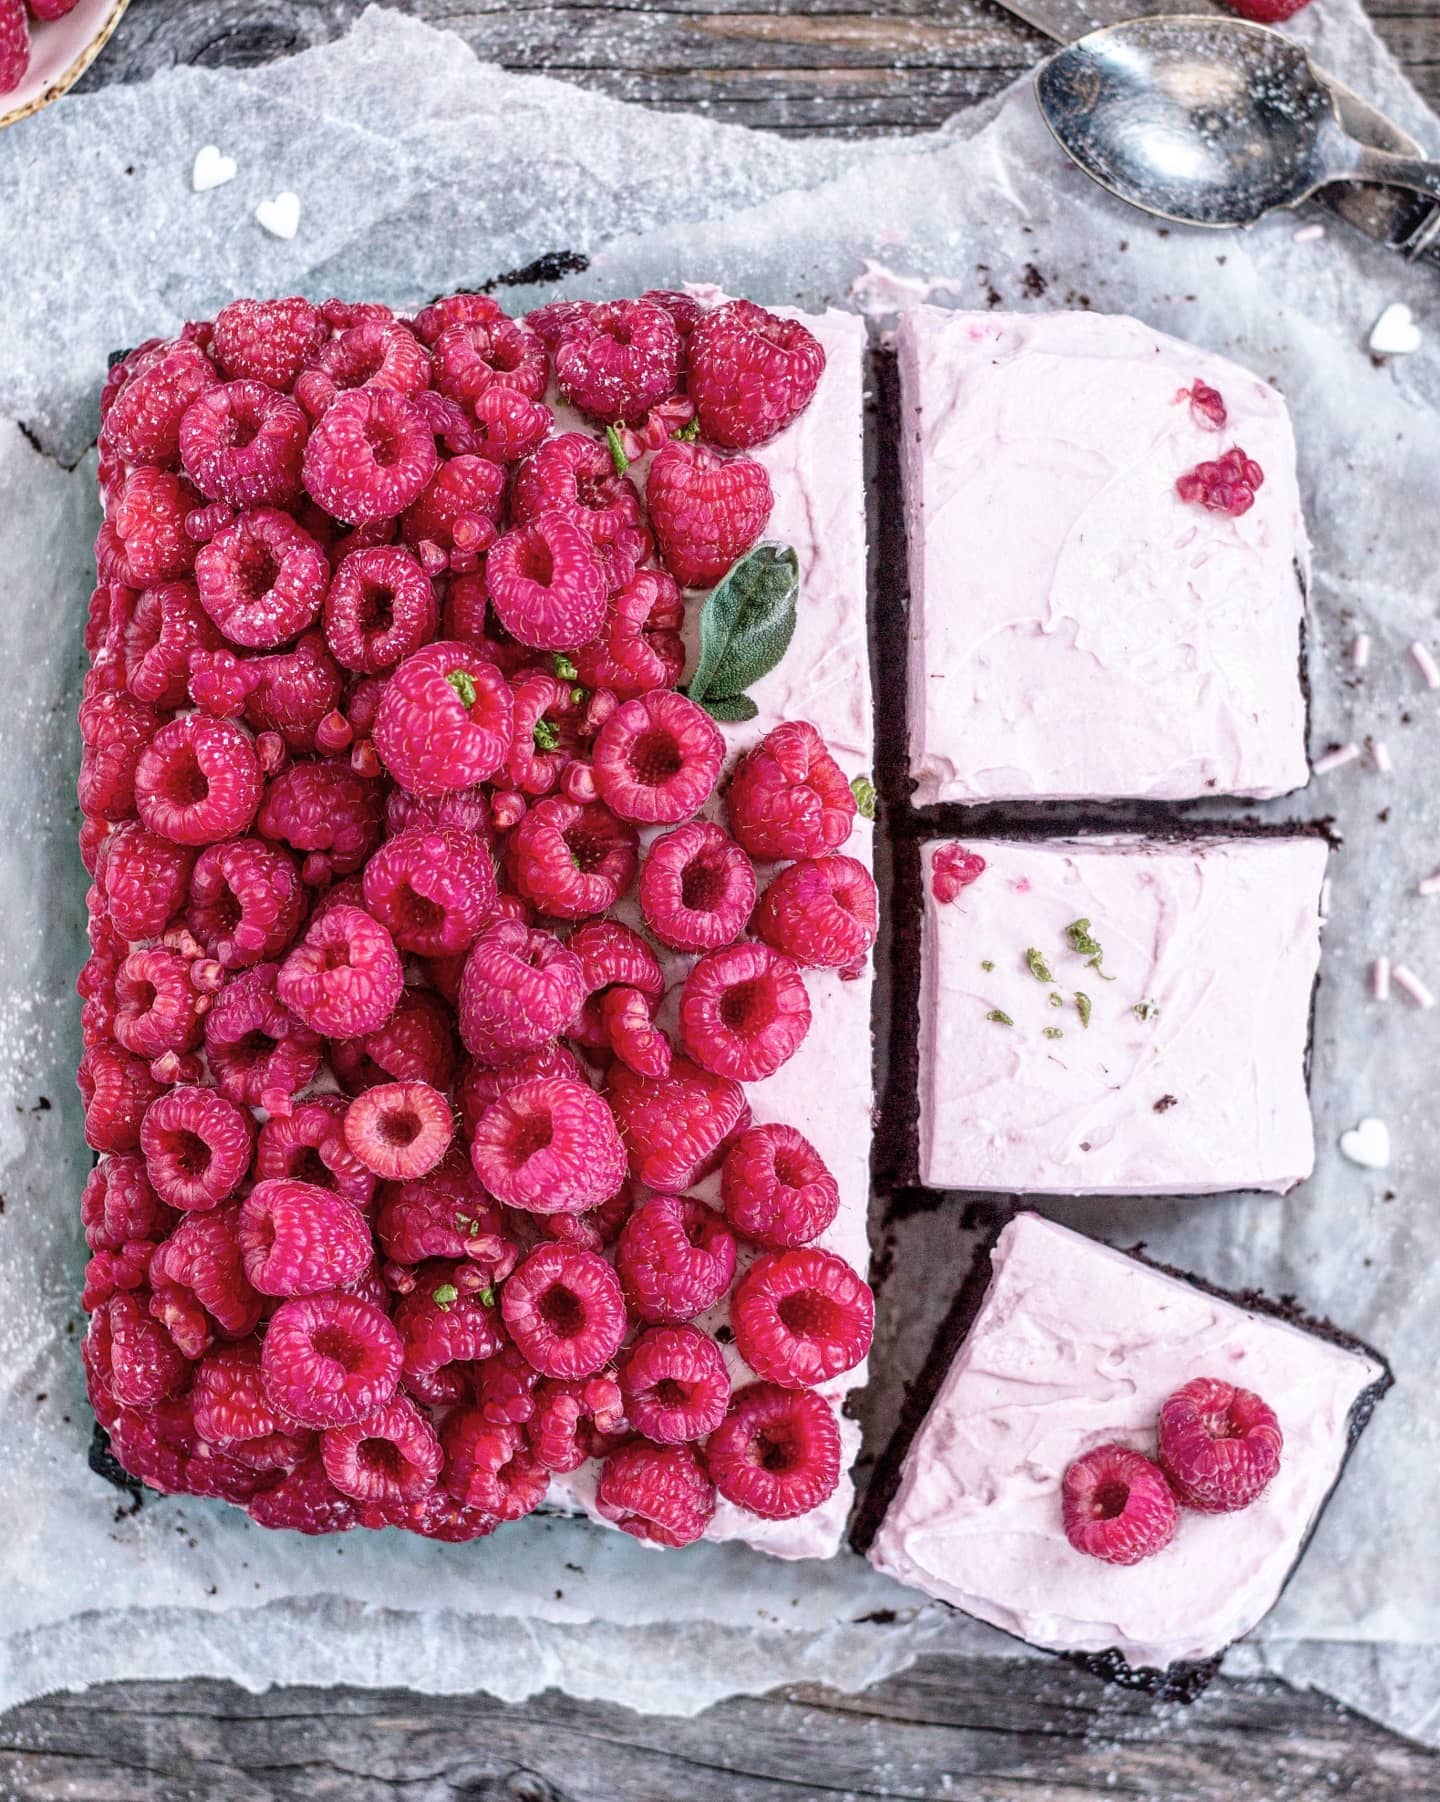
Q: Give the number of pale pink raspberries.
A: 1